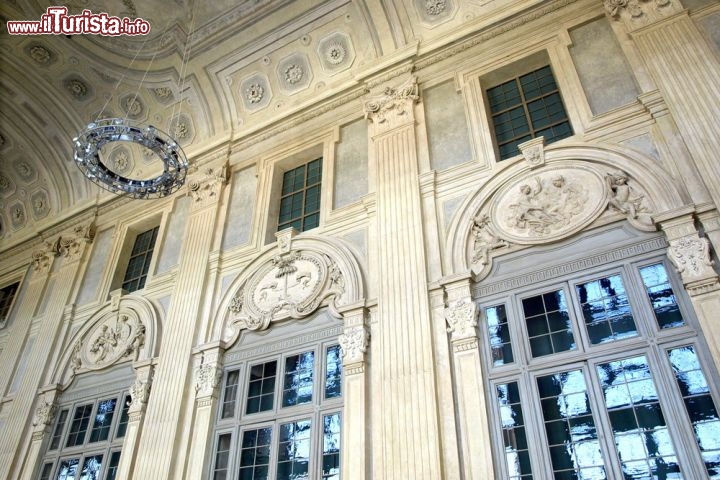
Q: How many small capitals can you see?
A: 6